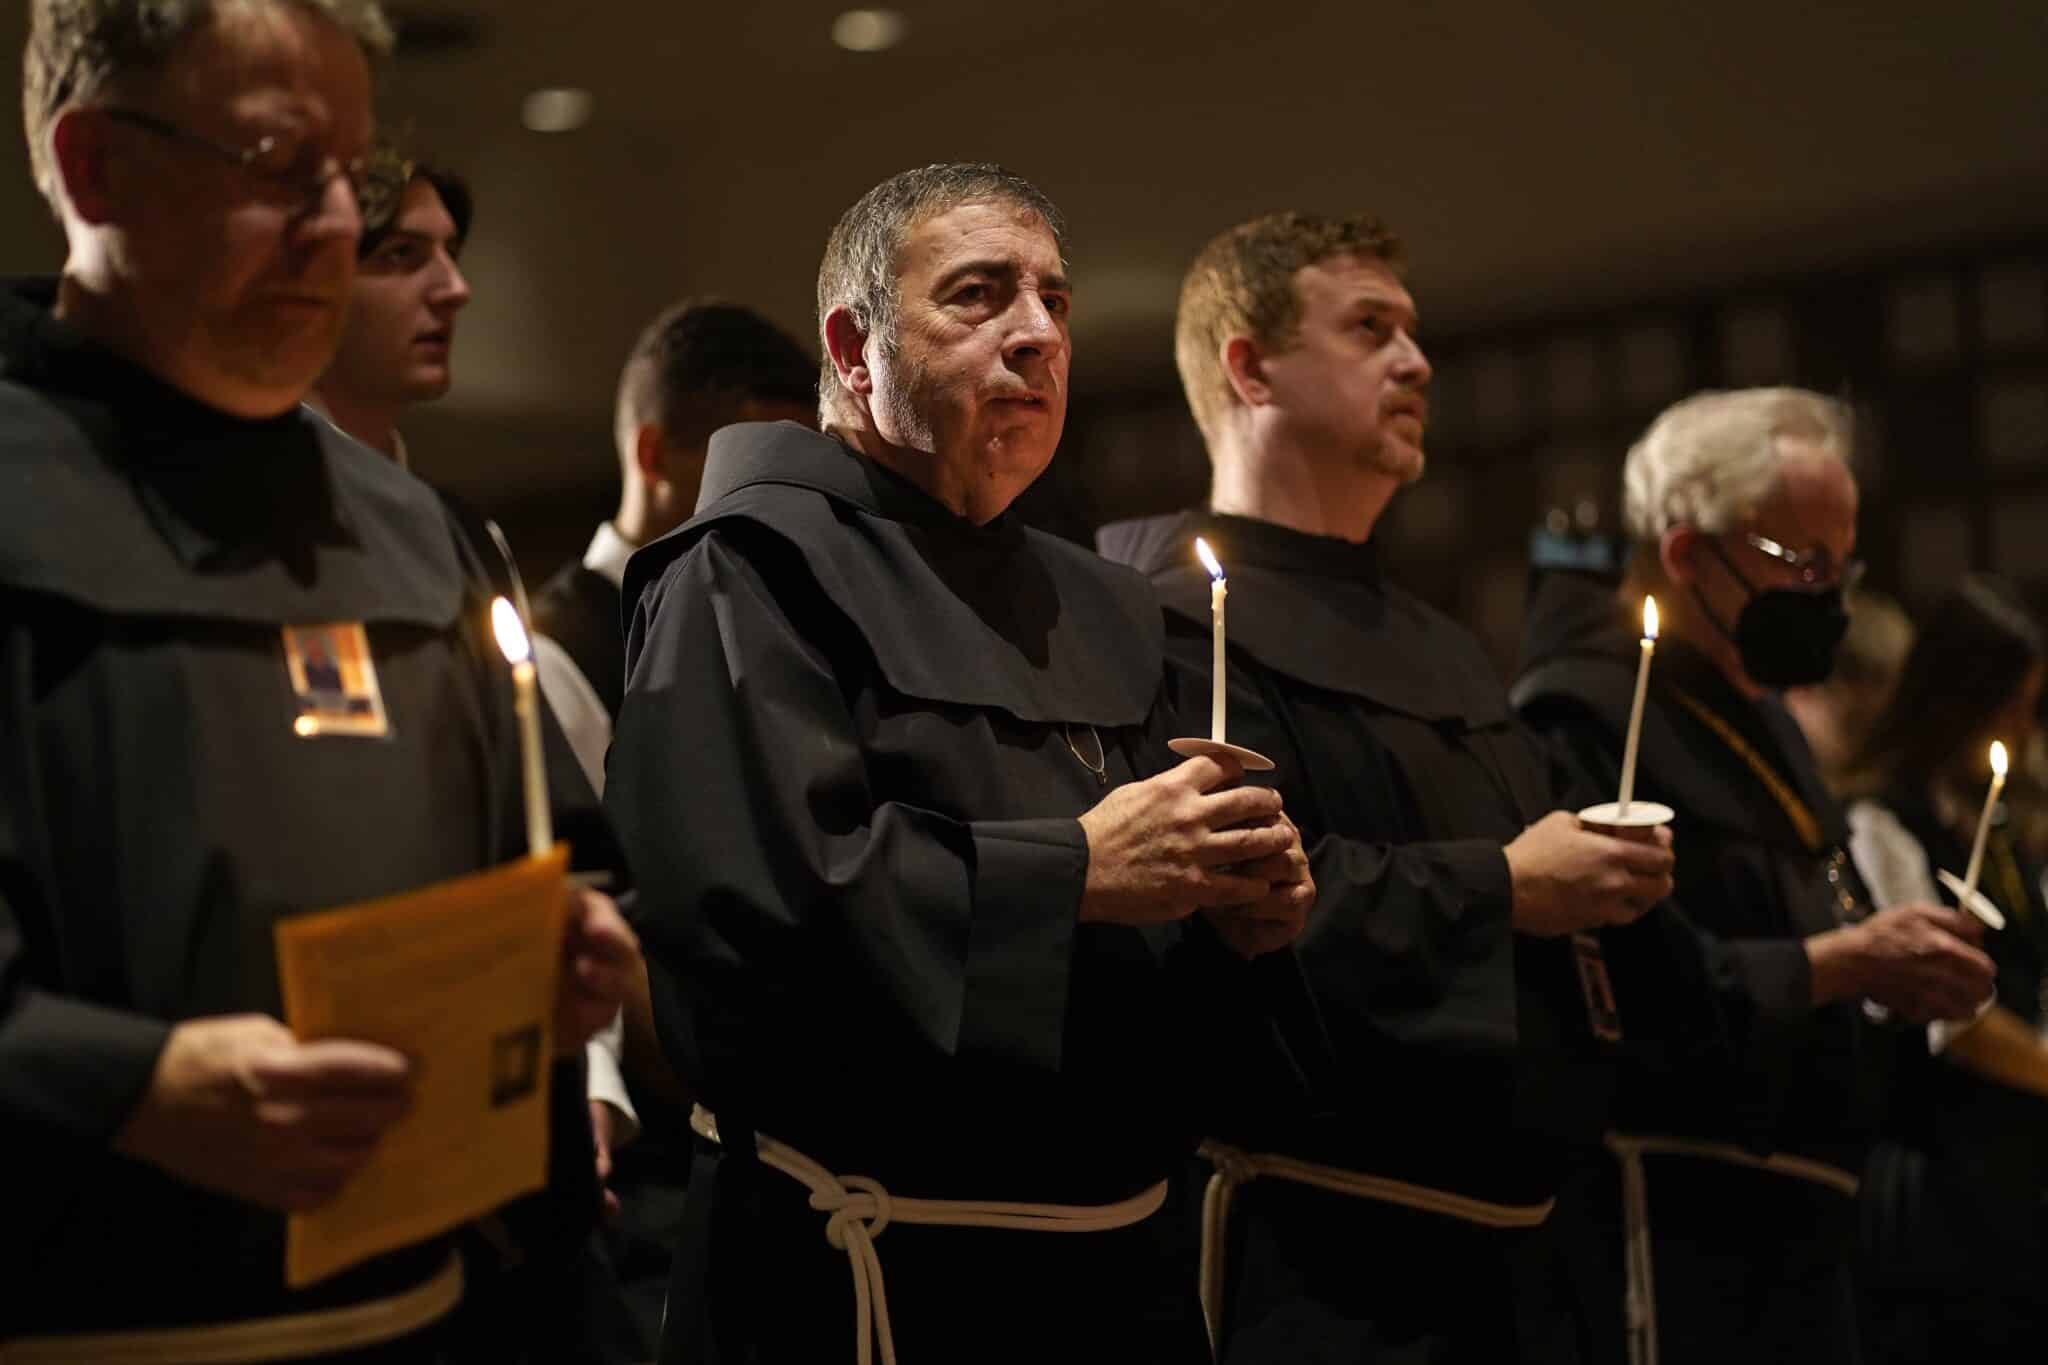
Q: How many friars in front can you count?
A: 4